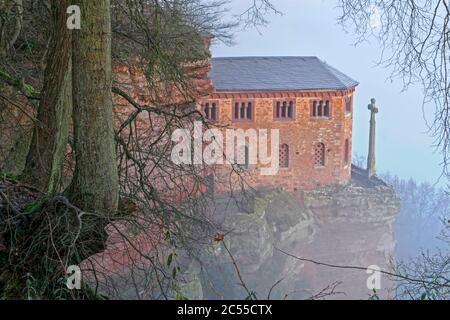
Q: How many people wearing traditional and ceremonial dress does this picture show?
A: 0